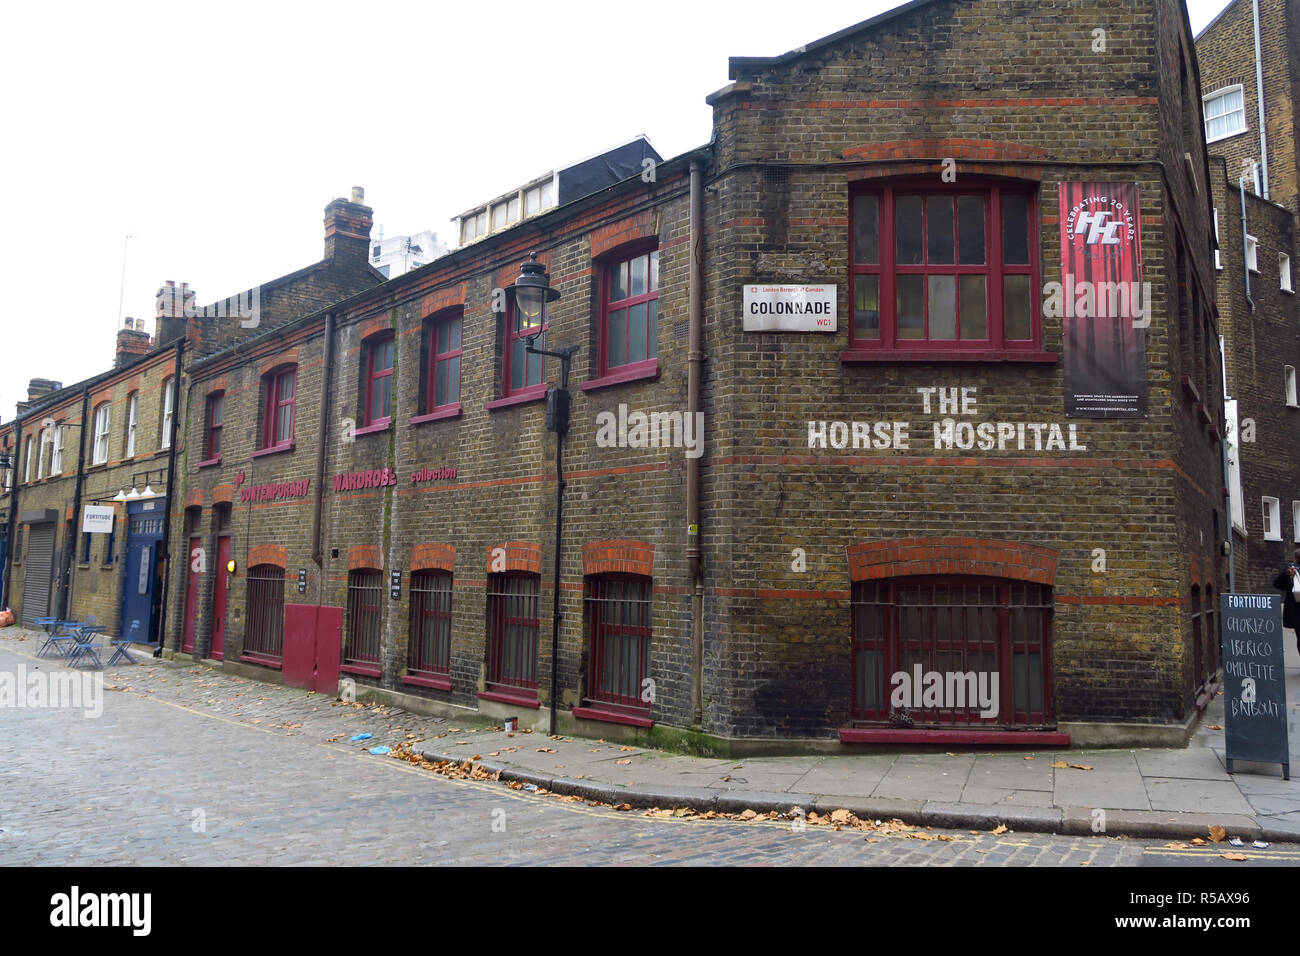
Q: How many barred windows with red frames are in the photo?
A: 6